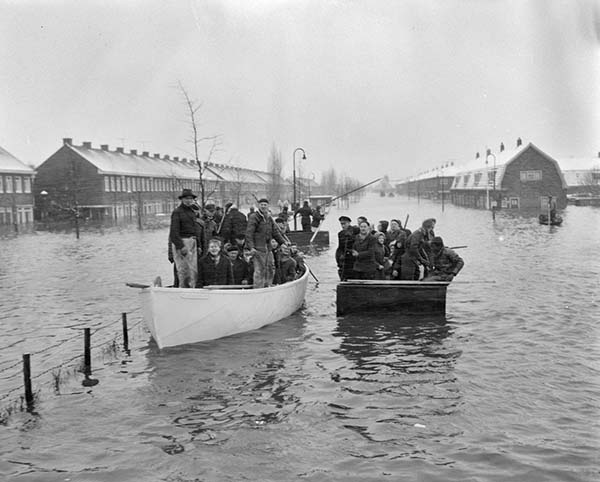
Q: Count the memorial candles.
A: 0